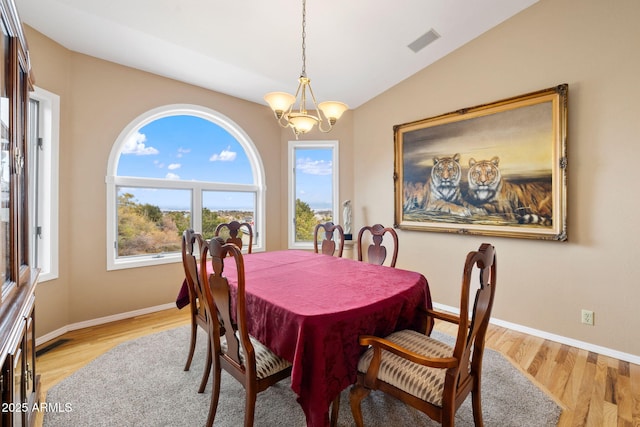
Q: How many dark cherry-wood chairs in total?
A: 6